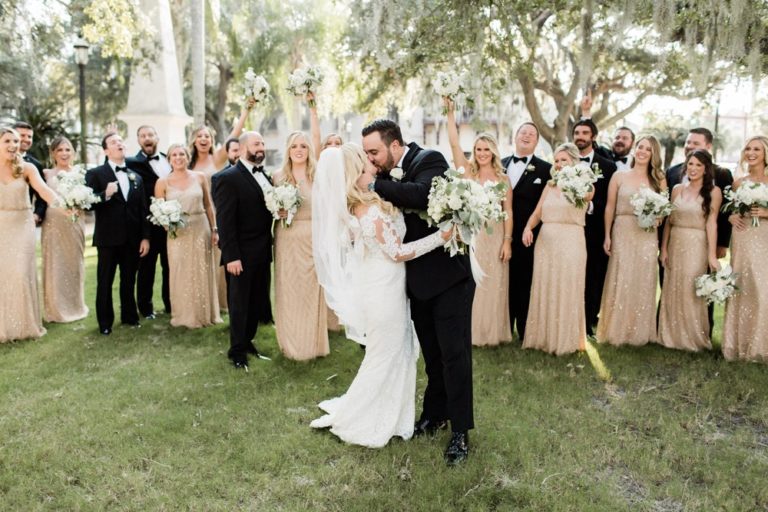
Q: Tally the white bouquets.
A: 11